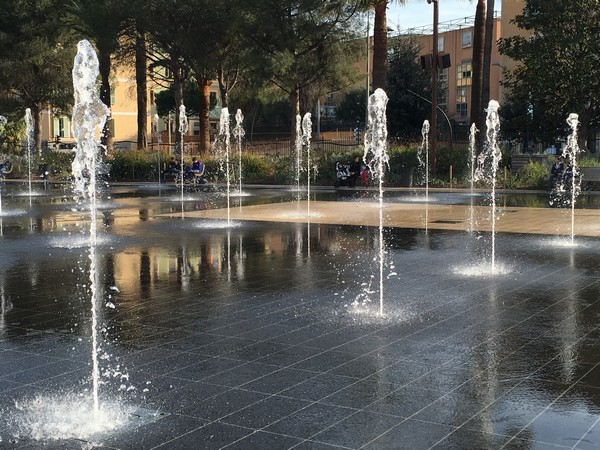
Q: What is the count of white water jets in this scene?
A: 14